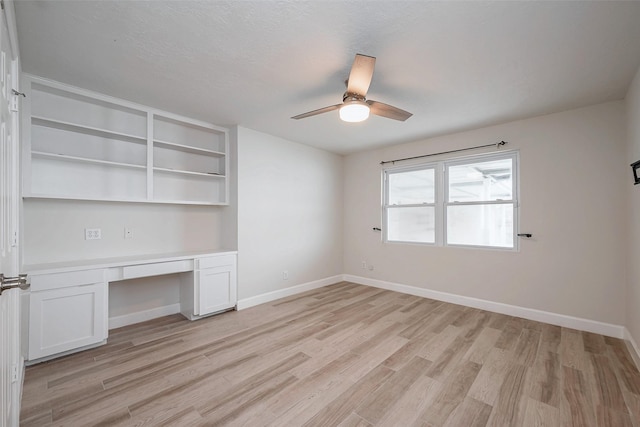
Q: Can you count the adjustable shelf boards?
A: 4